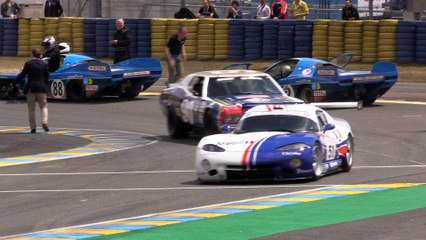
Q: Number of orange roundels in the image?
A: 0